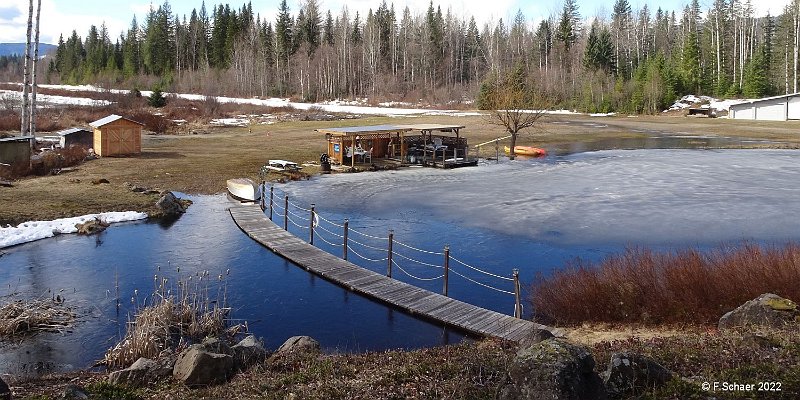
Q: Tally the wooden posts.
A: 8